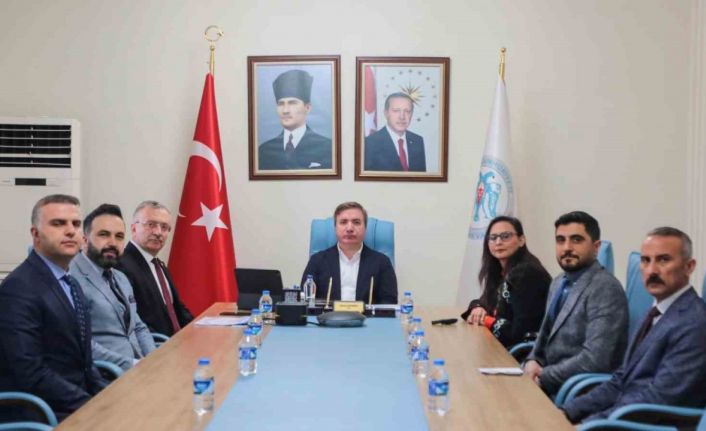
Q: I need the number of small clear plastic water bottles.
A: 9